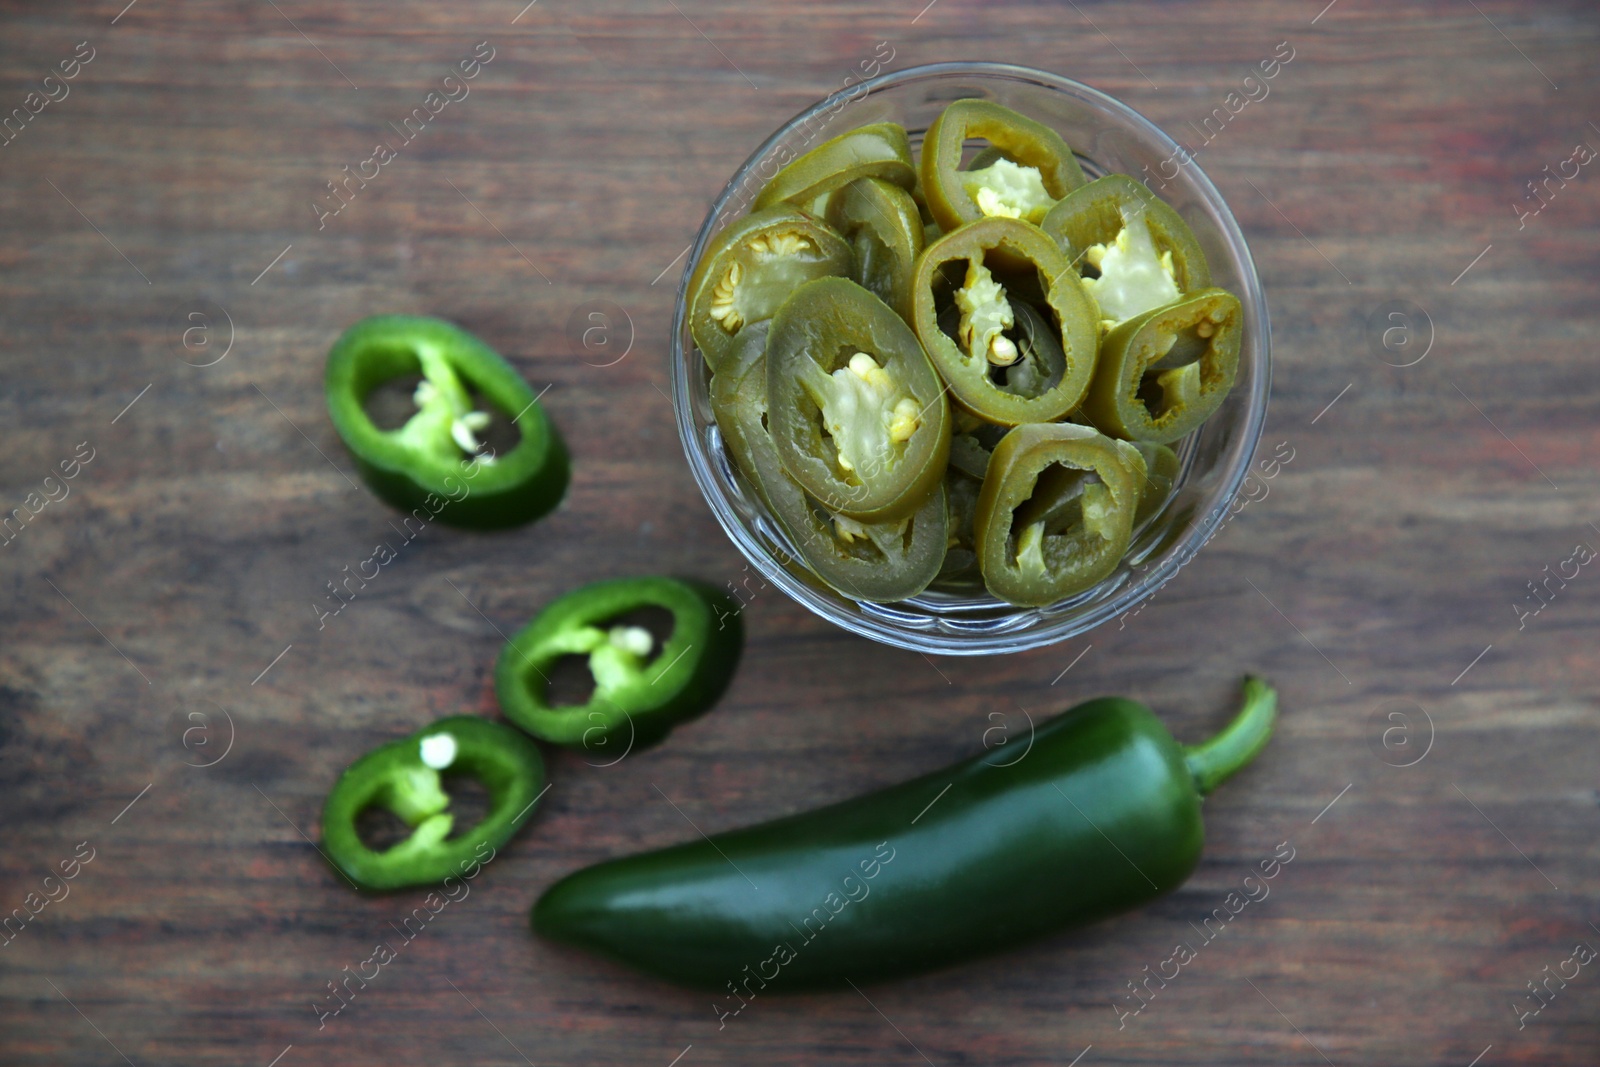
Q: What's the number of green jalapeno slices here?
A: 3